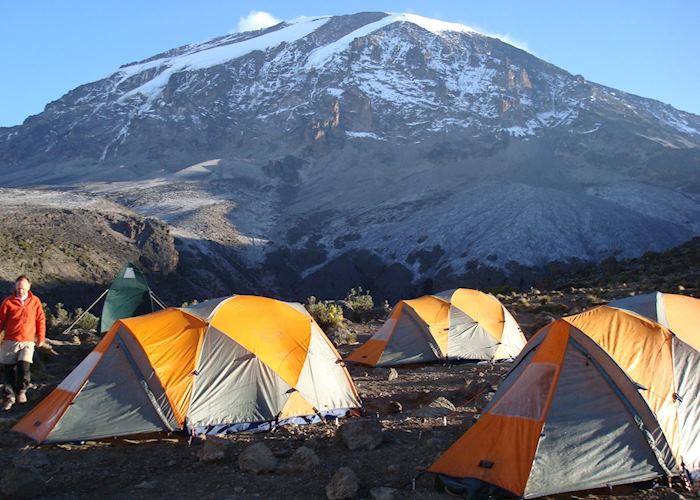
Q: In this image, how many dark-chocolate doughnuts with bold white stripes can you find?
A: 0